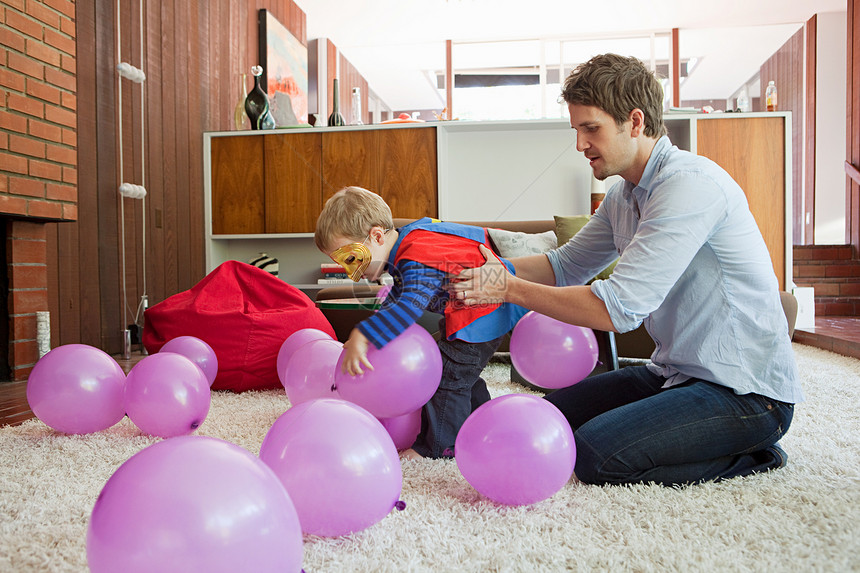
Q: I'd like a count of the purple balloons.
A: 11